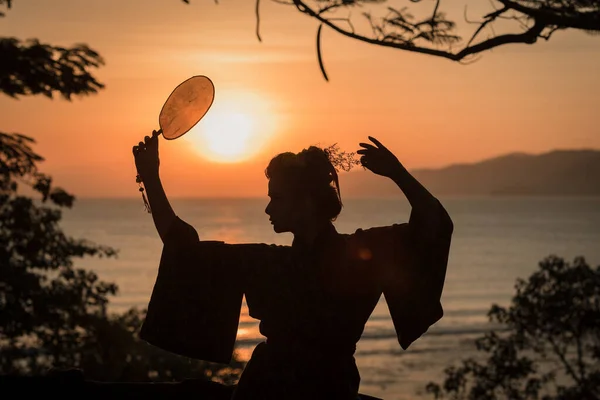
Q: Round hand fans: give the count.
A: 1